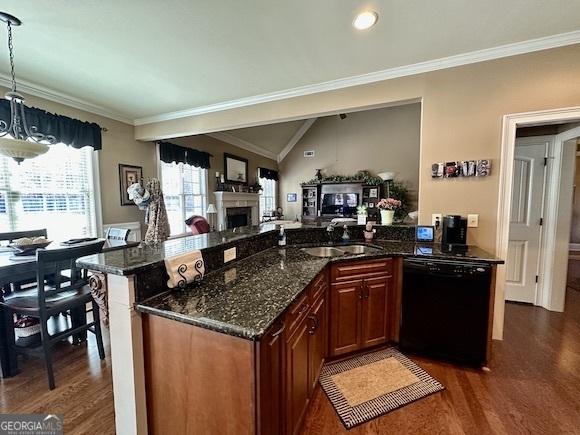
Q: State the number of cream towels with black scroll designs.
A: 1